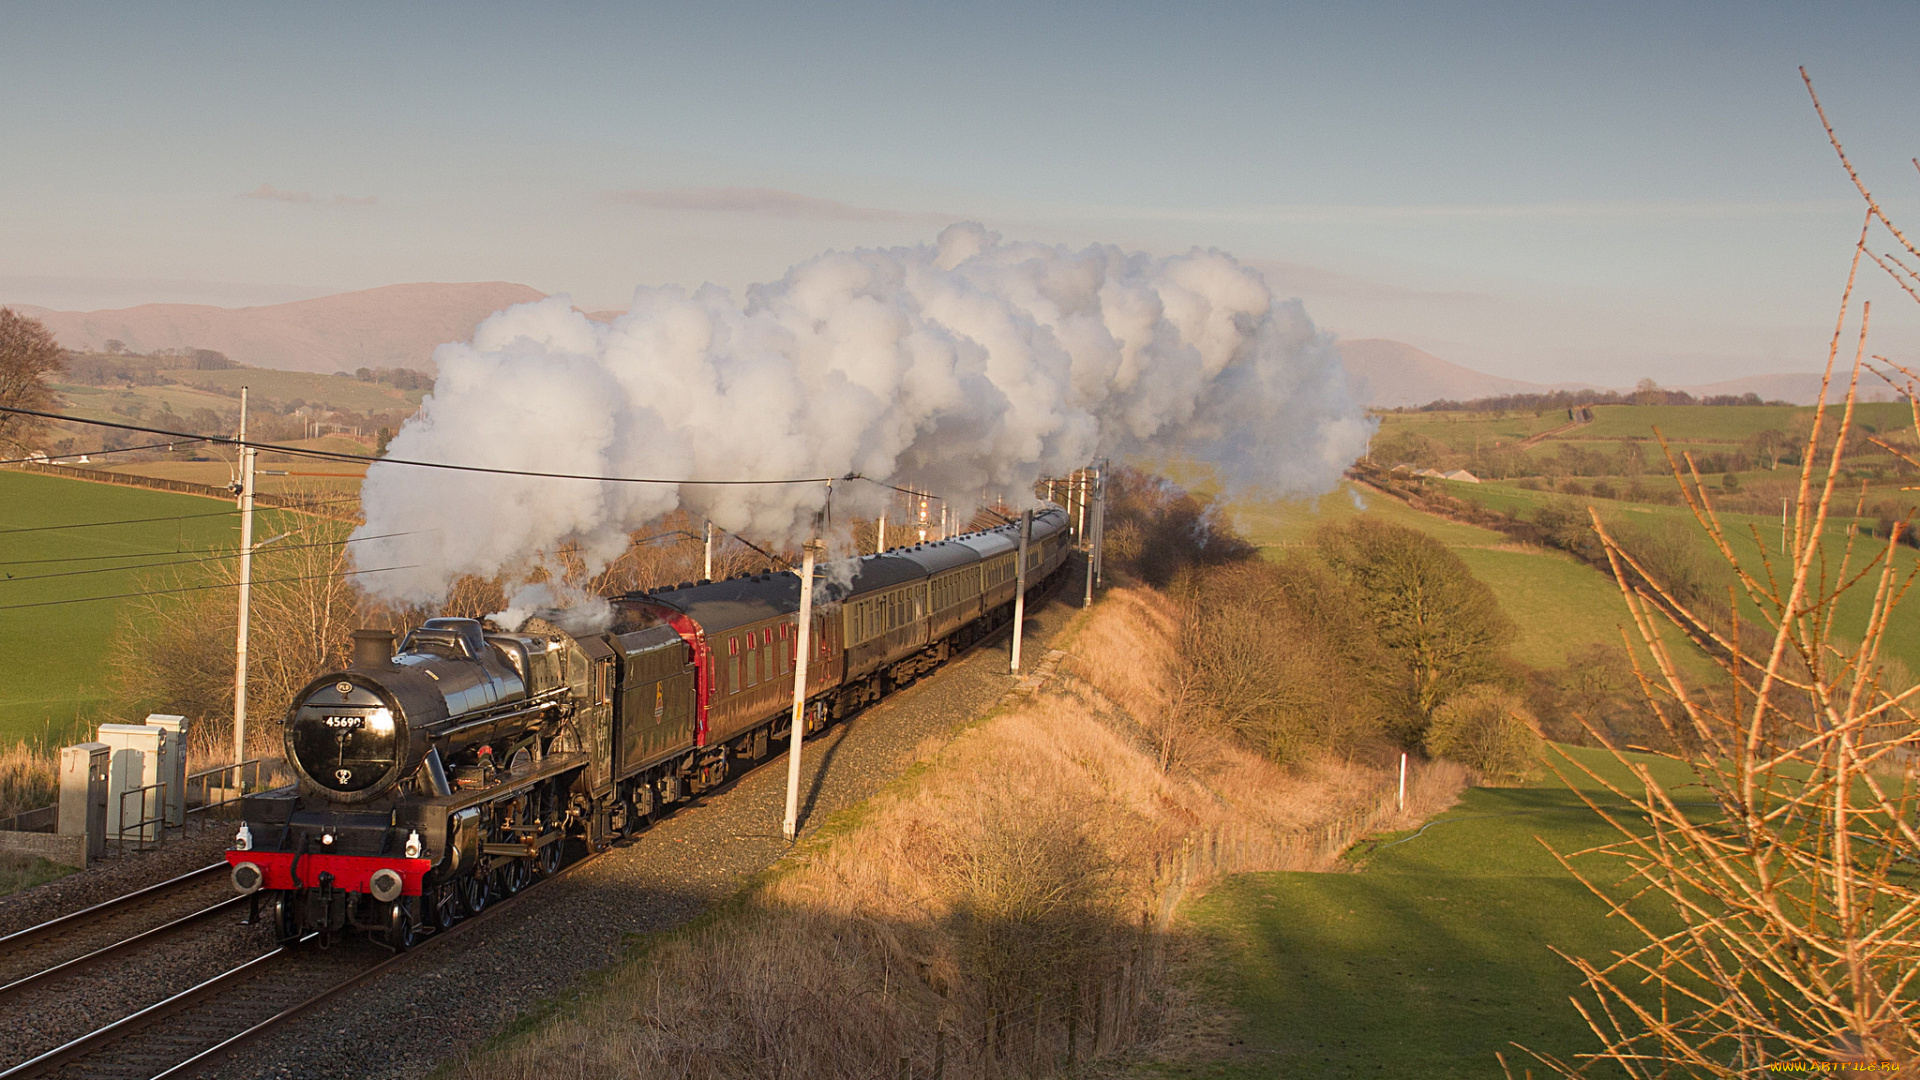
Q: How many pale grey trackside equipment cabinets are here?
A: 3